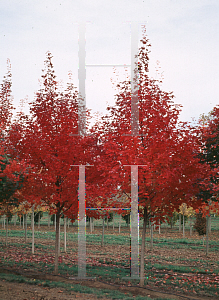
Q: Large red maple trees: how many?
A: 2